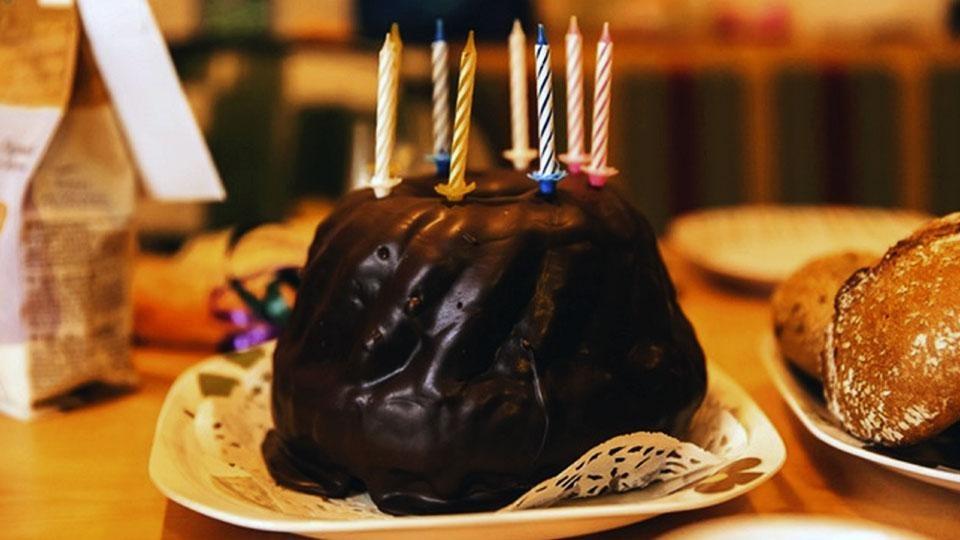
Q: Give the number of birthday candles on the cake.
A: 8